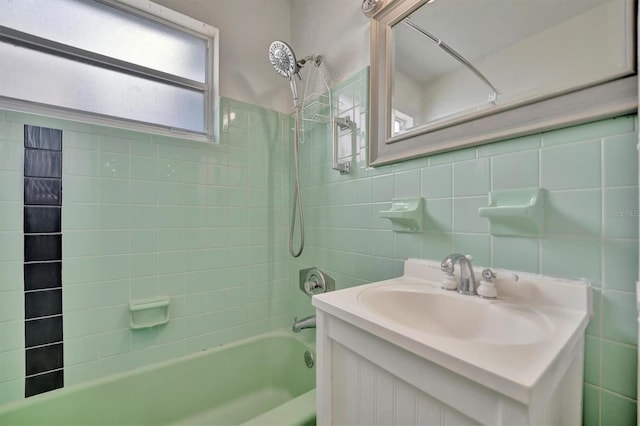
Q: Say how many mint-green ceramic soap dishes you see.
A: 3